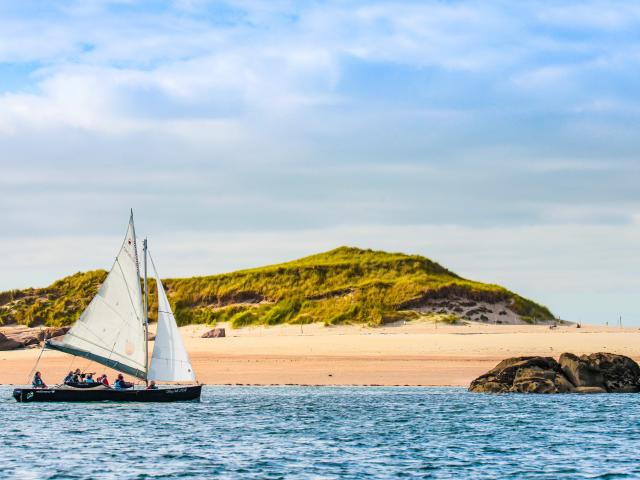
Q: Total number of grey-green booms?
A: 1